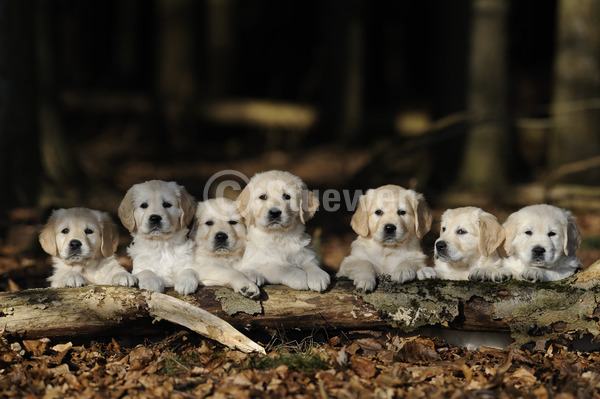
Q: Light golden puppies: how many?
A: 7